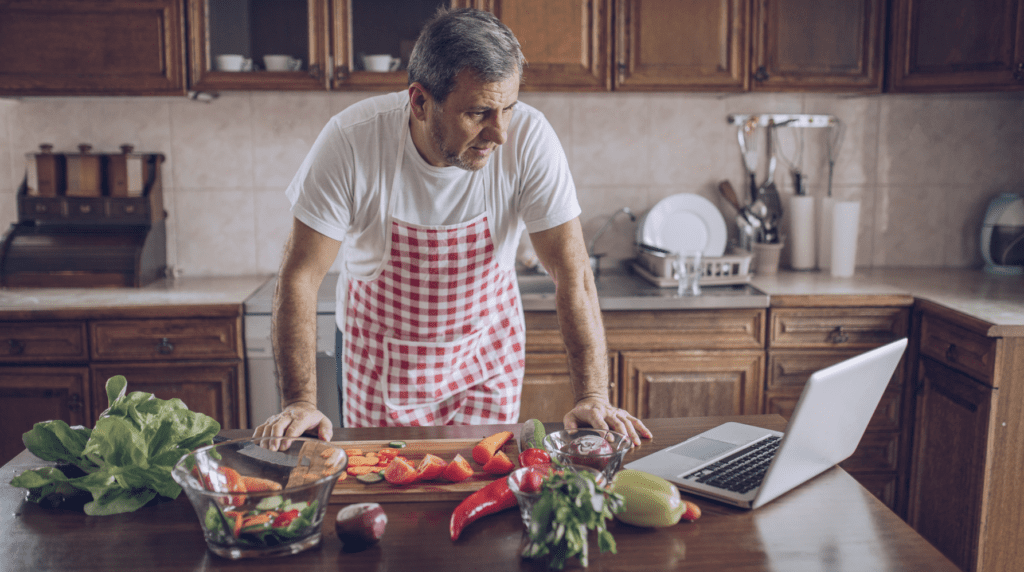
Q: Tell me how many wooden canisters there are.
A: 3